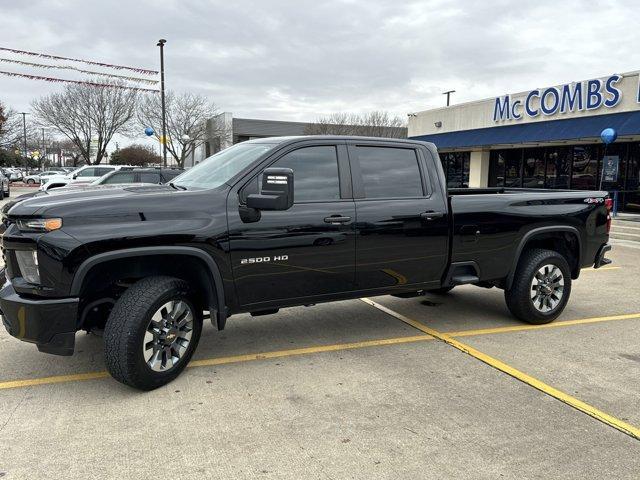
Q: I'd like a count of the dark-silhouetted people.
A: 0